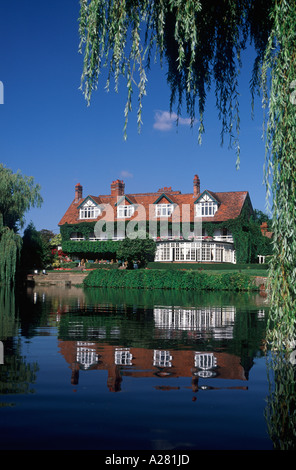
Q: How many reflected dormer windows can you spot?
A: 4